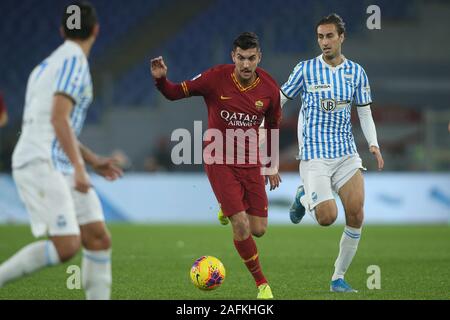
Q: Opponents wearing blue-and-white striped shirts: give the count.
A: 2